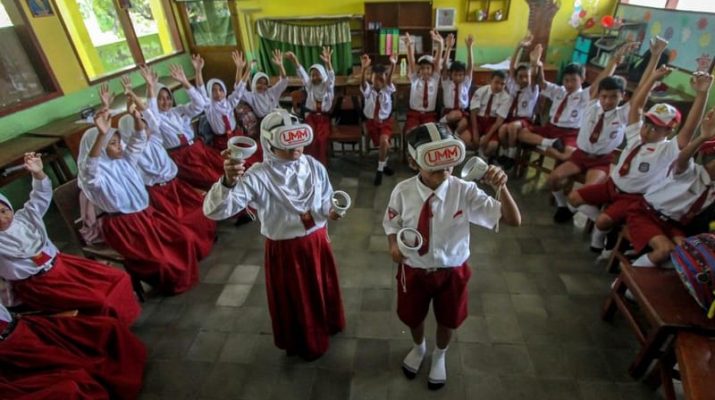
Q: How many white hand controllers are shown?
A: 4